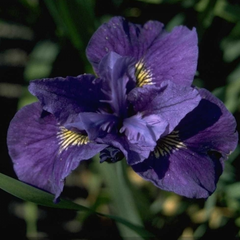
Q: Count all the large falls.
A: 3